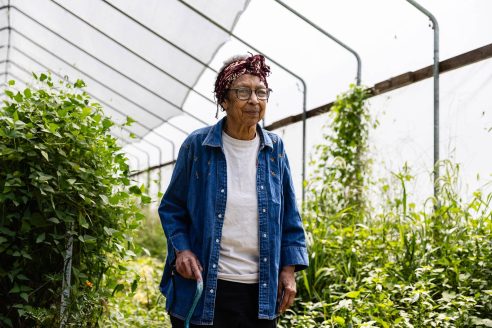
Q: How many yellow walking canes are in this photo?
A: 0